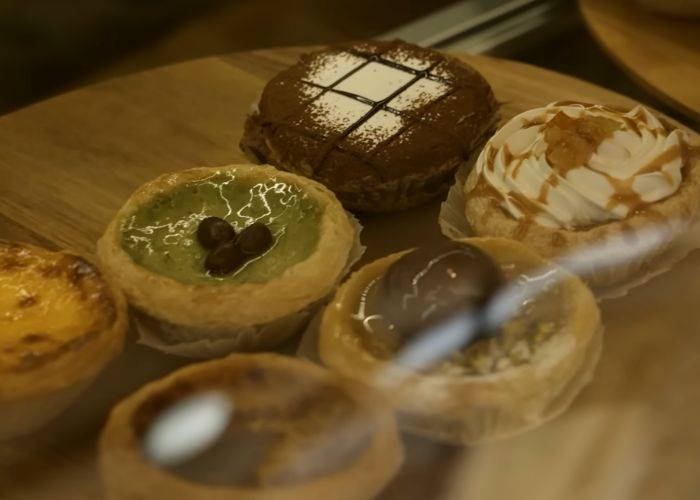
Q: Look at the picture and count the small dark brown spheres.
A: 3